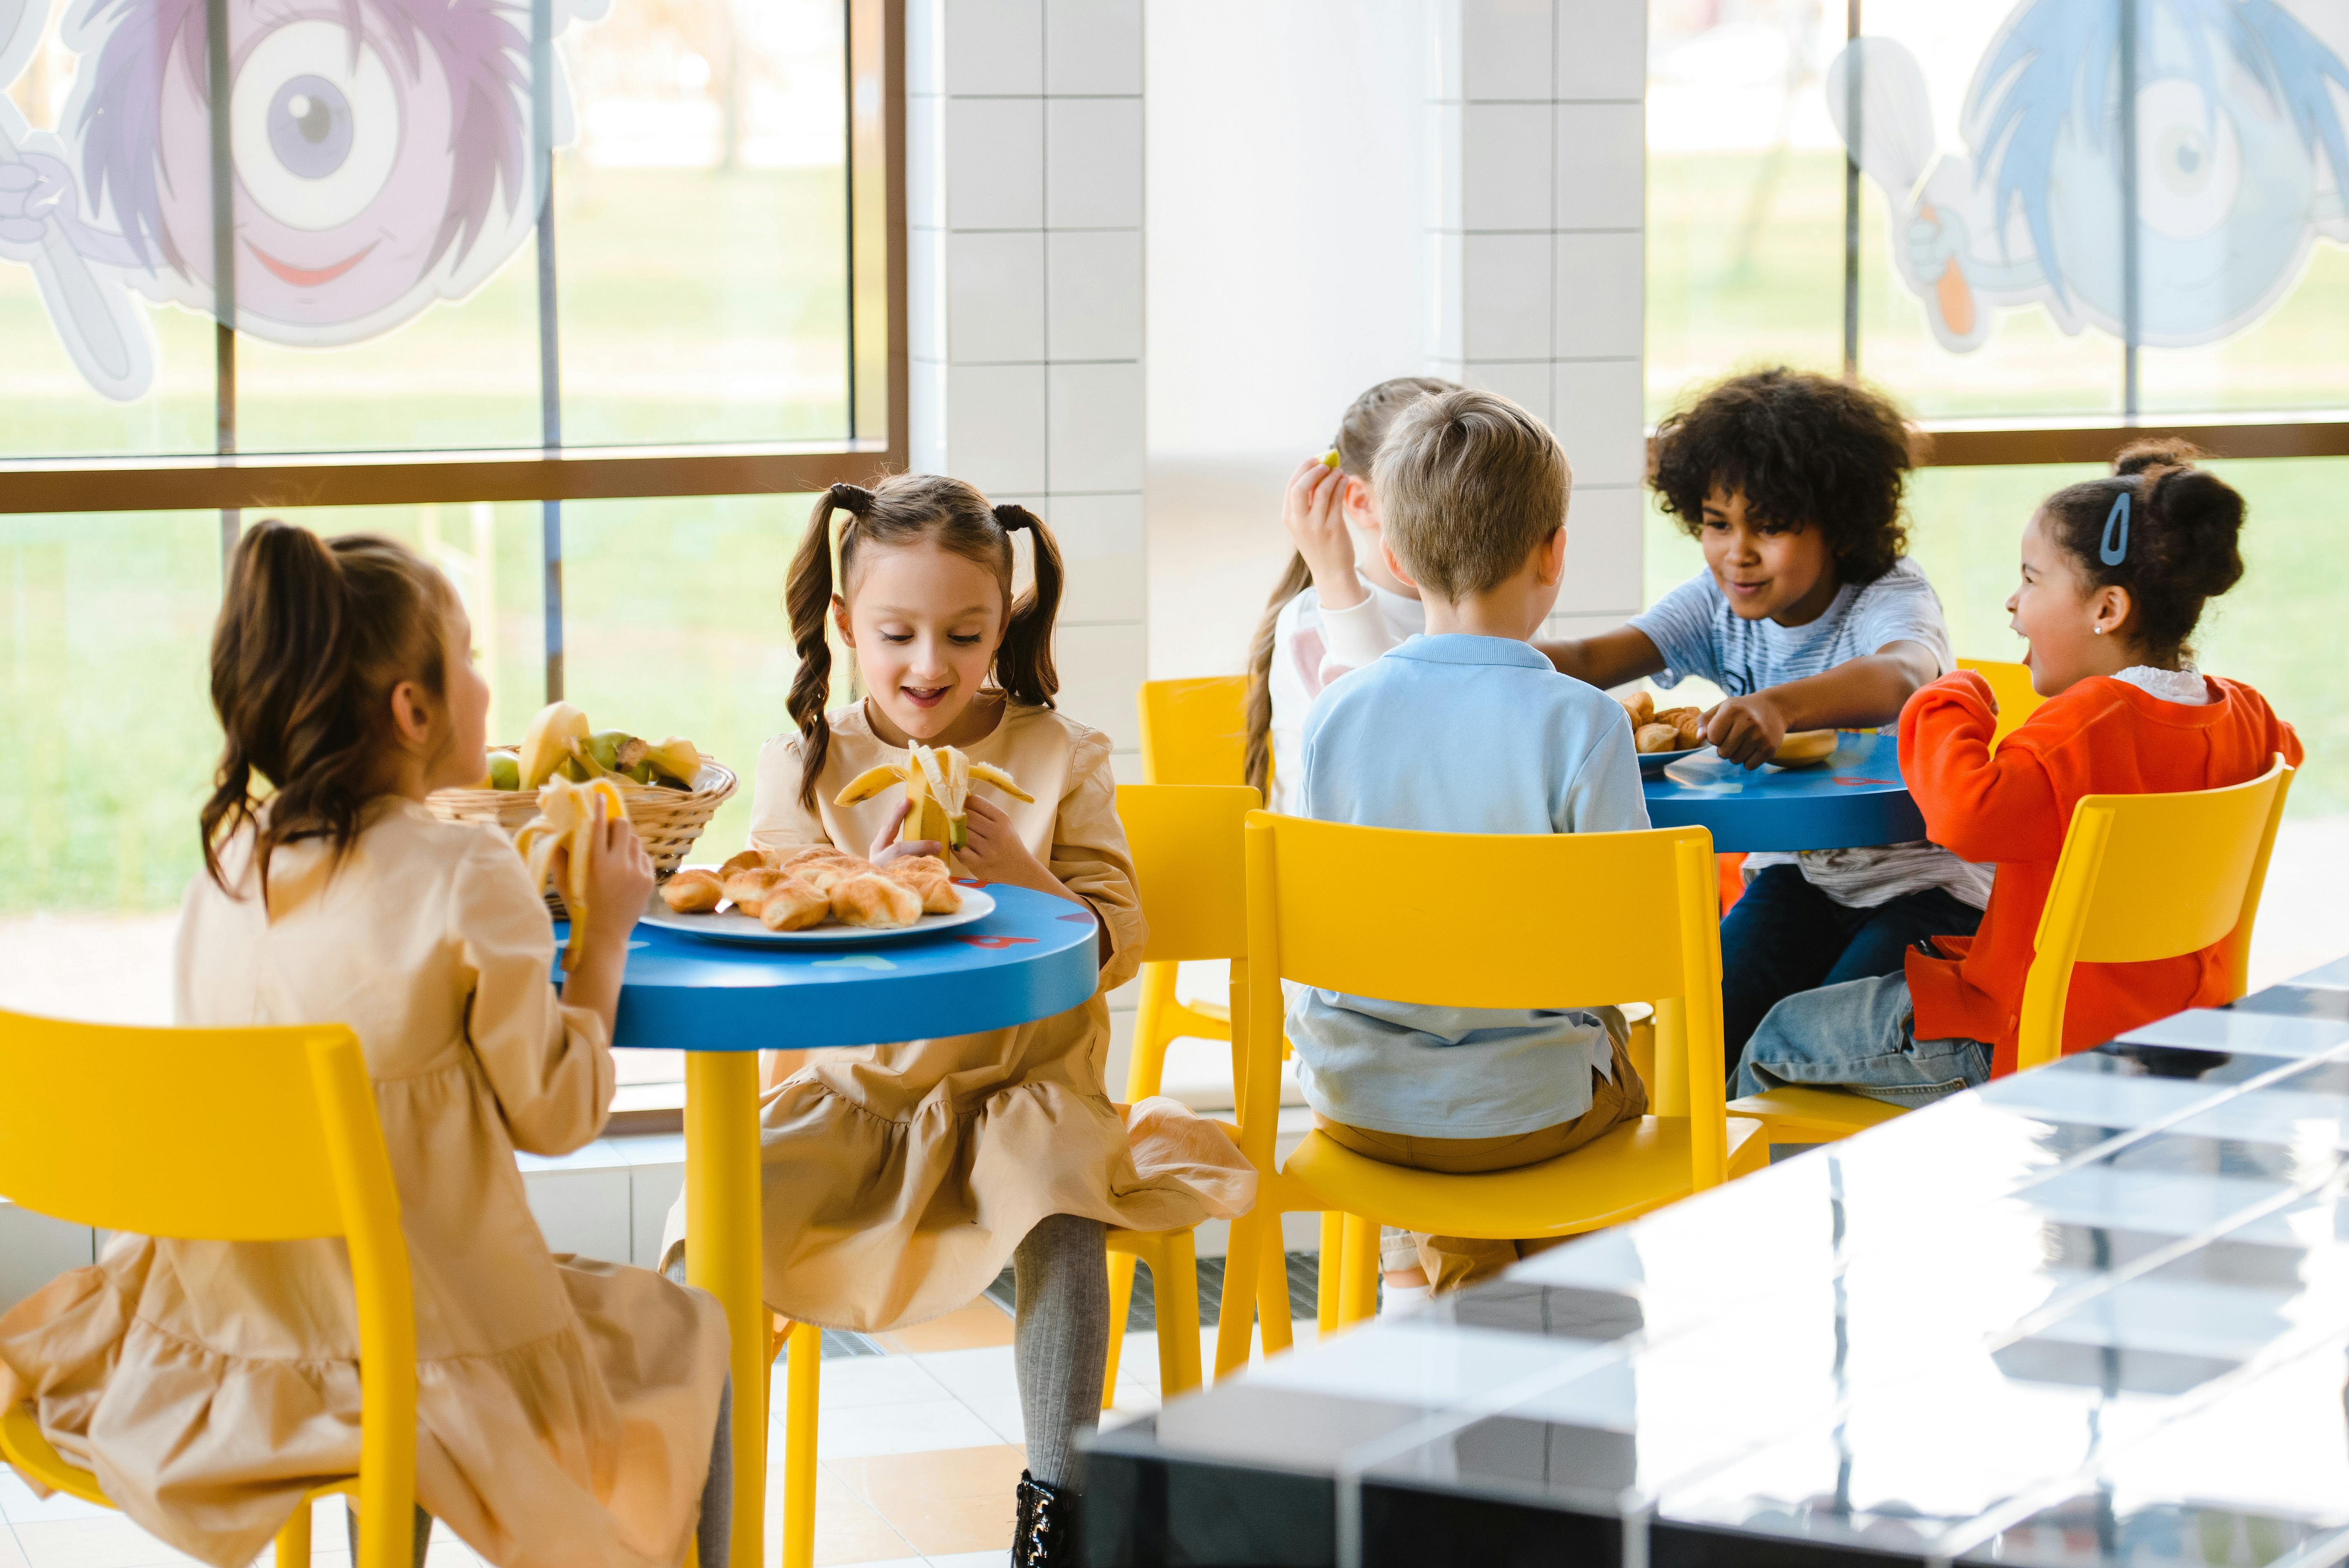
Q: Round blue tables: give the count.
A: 2